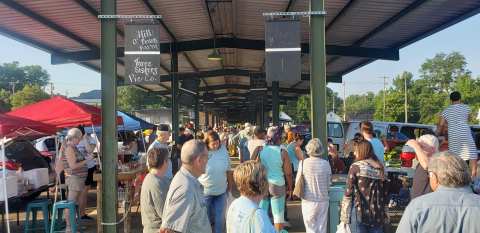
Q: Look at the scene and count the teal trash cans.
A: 1